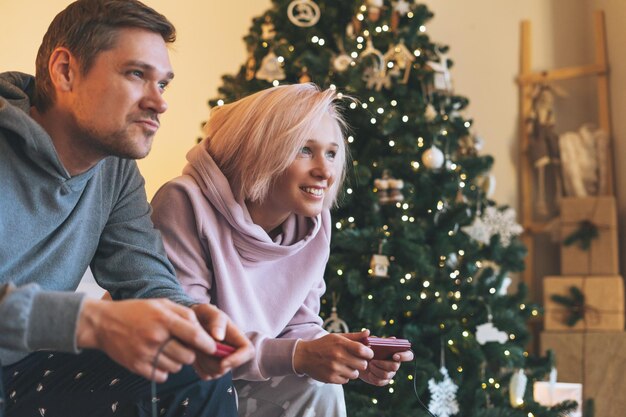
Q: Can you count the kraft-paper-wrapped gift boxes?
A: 3